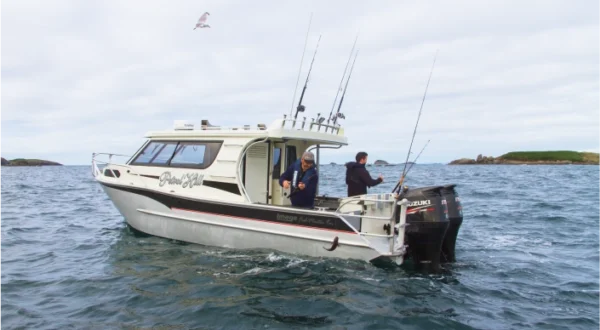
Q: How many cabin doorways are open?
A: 1